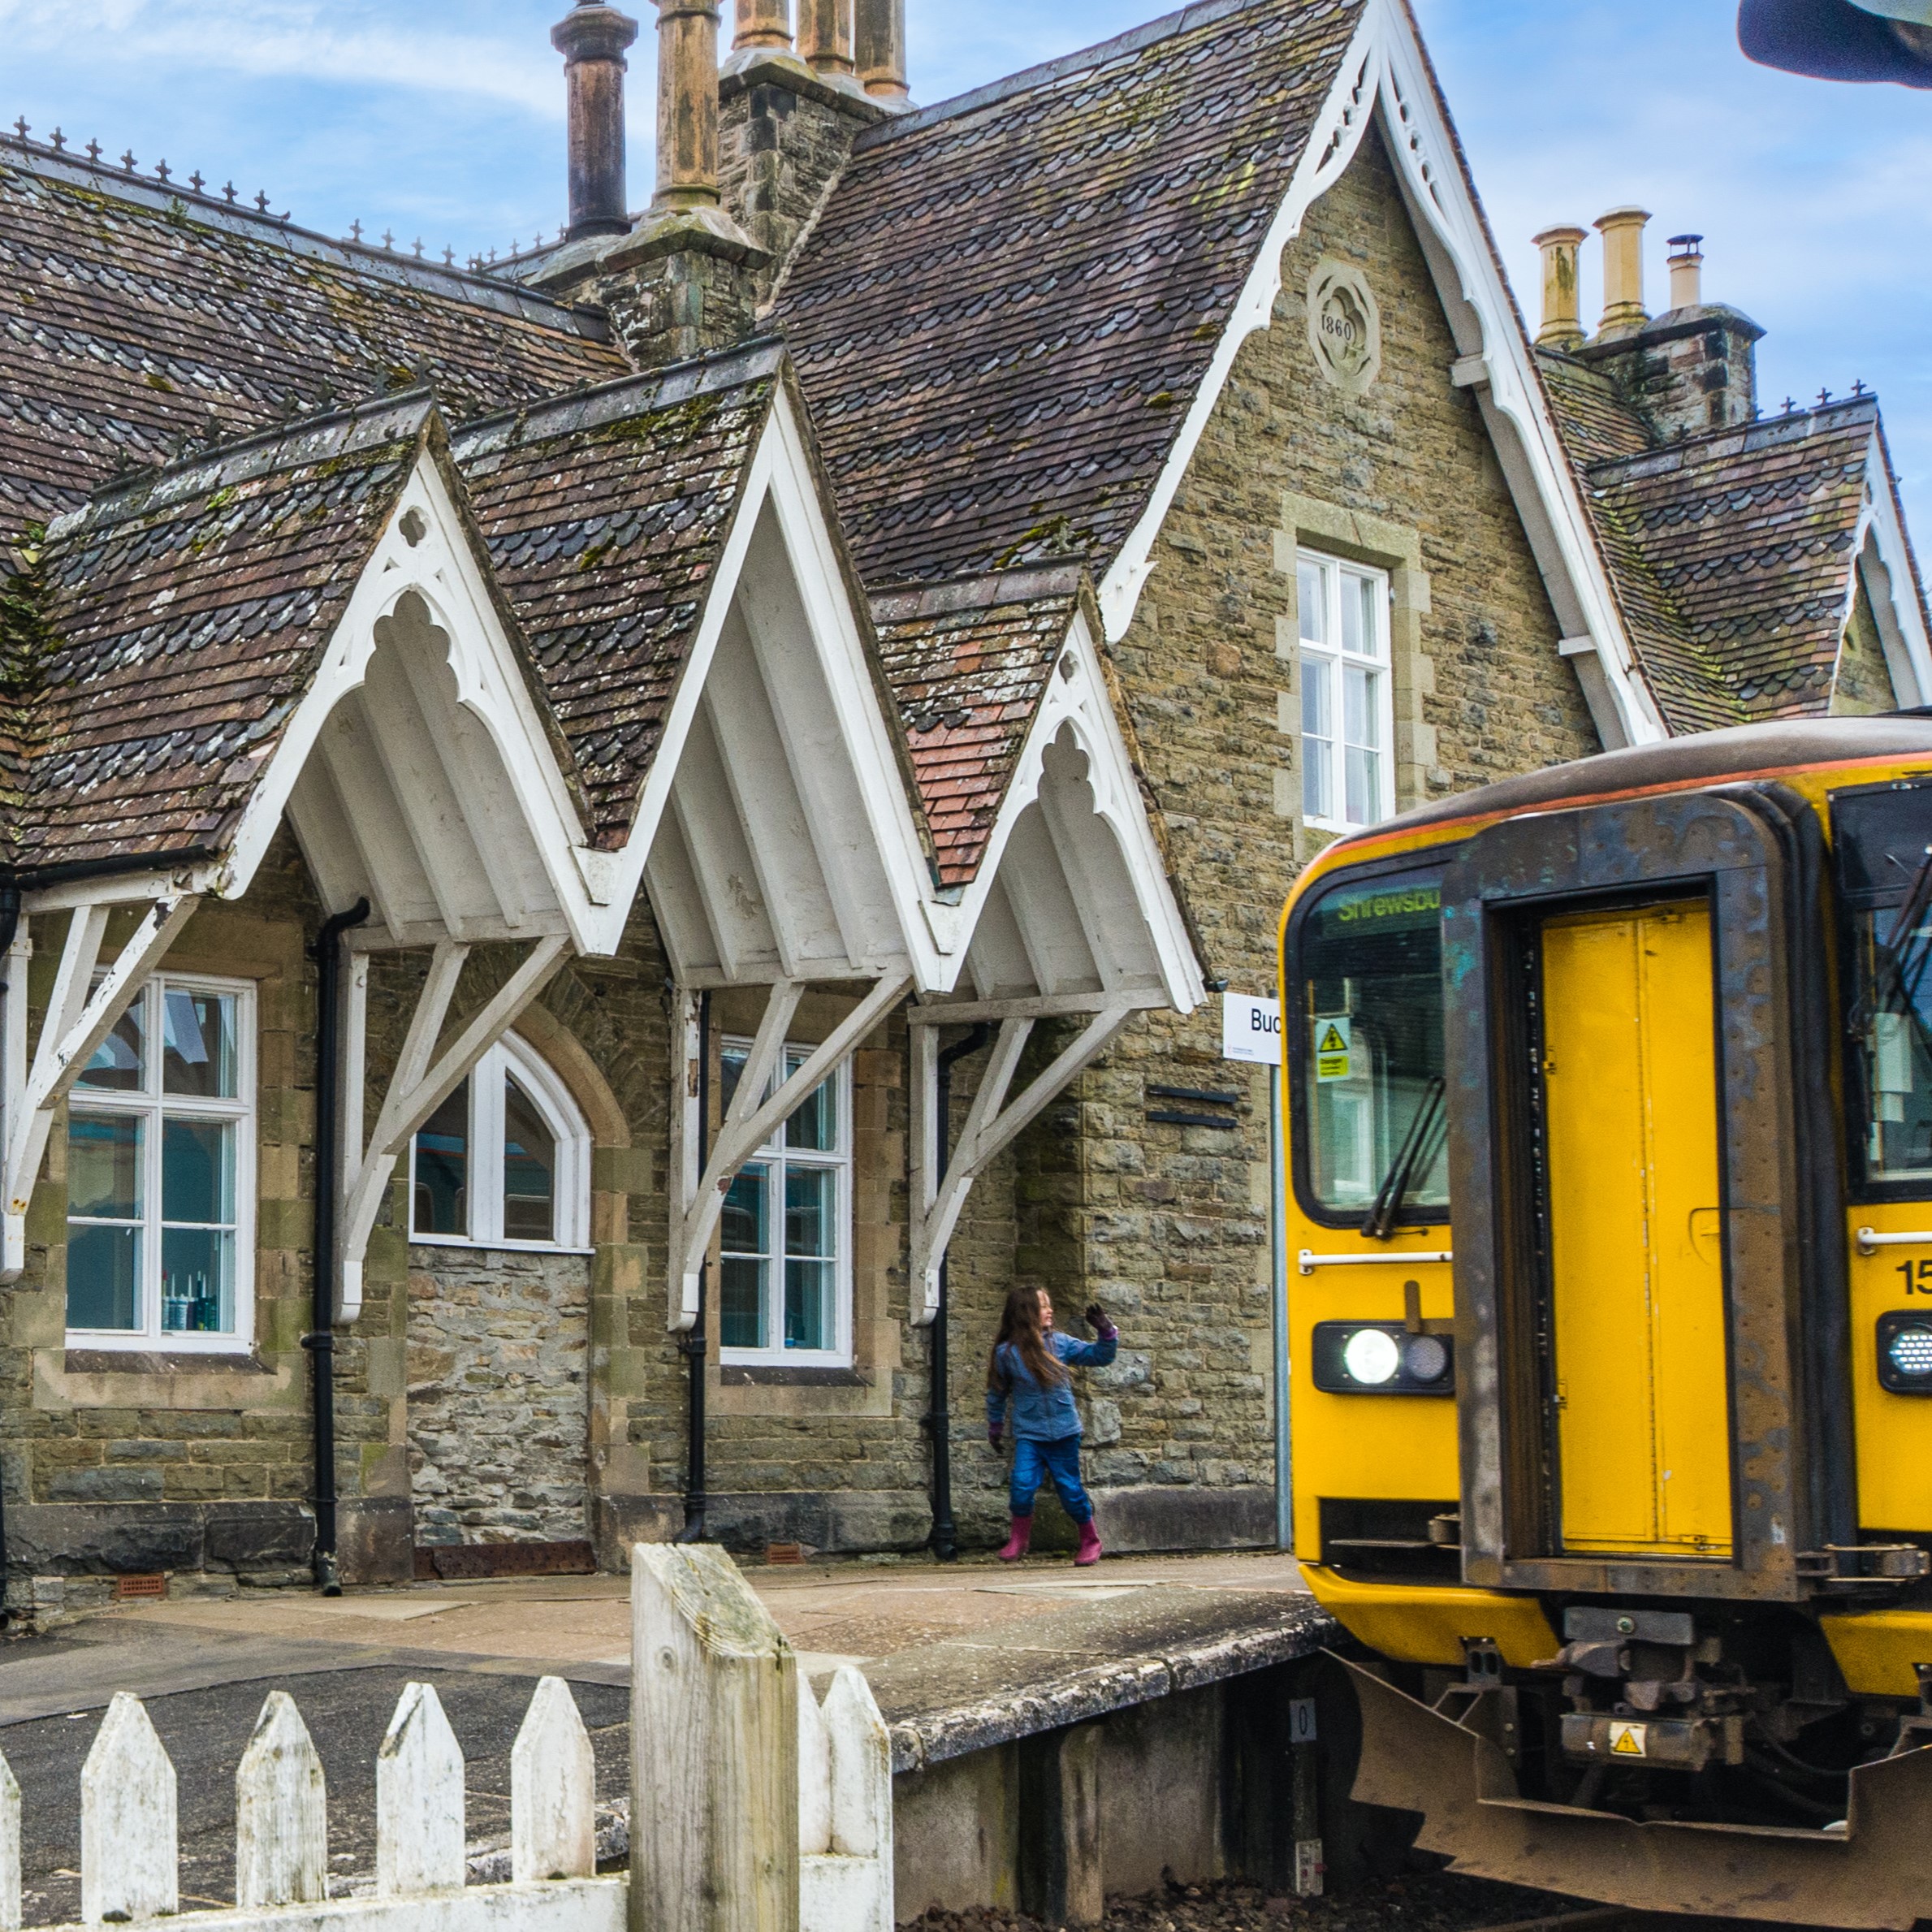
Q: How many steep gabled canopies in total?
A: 3